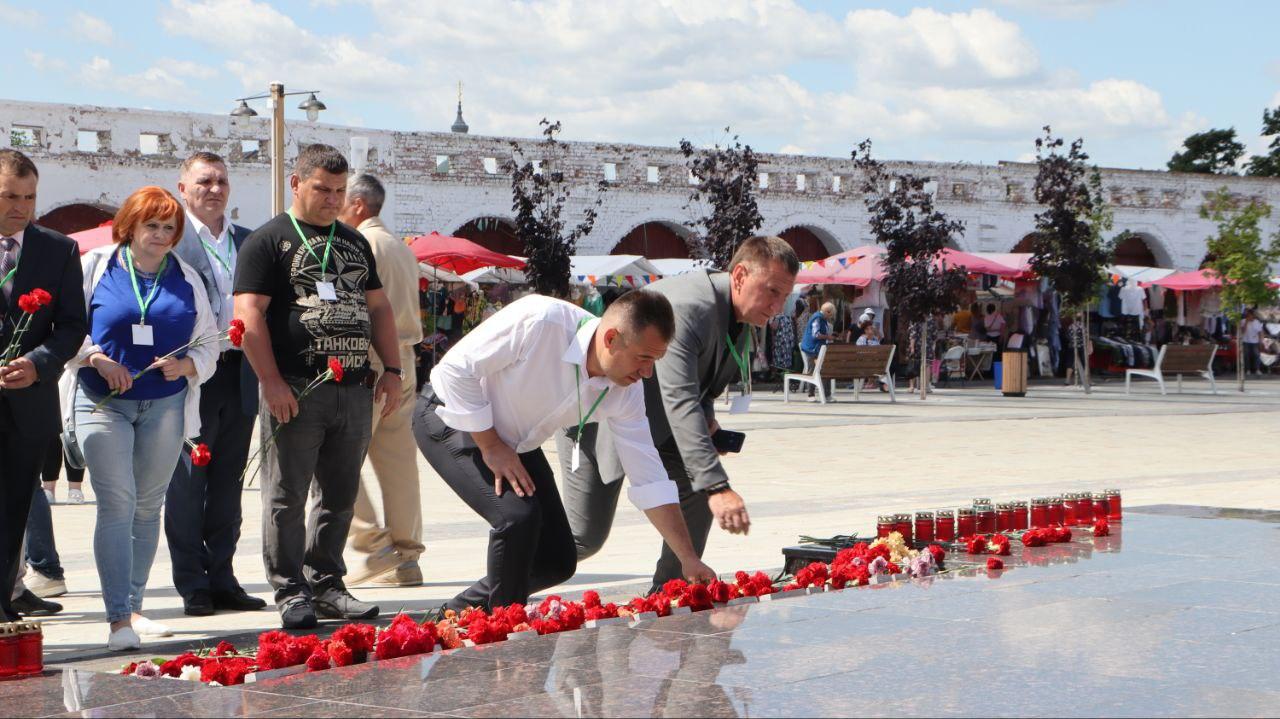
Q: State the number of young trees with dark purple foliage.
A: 4